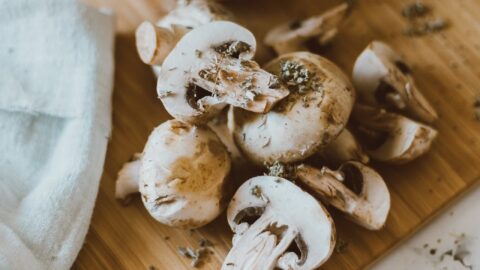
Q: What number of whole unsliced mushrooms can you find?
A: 2